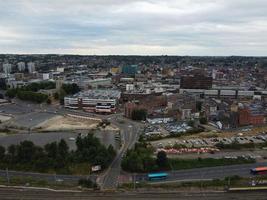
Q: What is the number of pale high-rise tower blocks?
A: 3